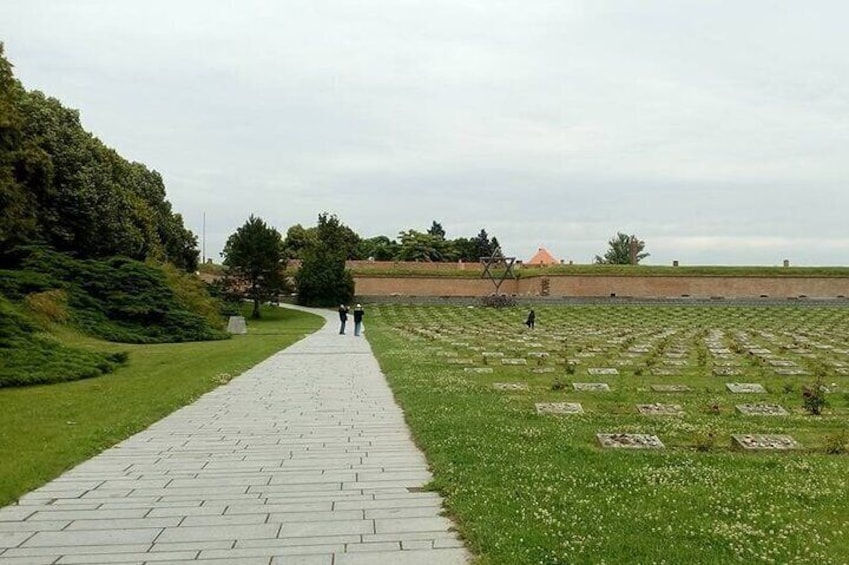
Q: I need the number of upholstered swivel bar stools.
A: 0